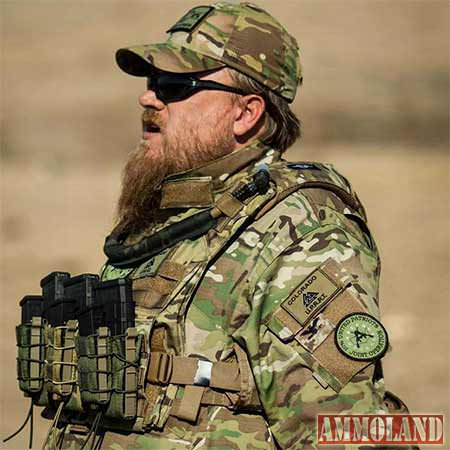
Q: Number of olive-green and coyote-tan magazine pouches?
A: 4